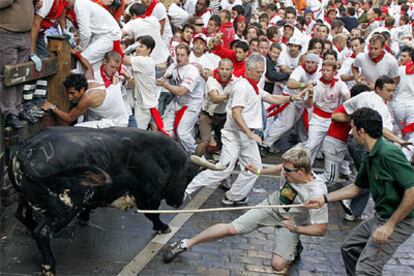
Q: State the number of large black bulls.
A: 1